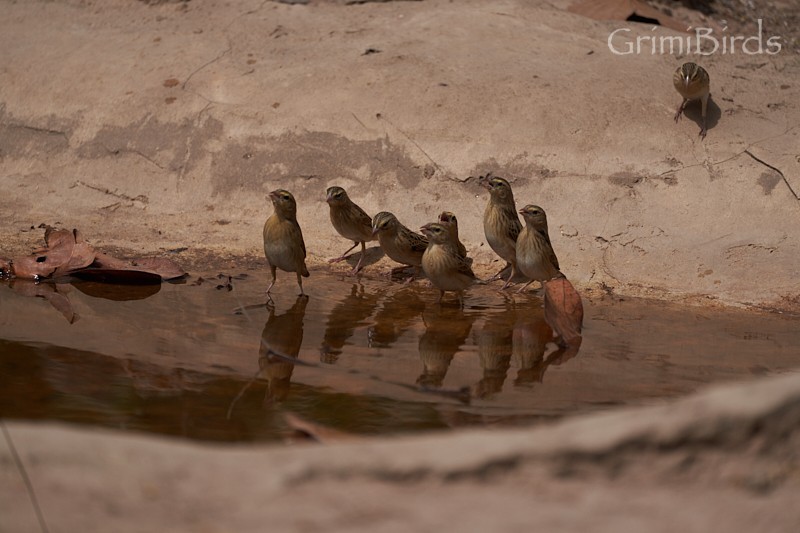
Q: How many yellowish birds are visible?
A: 8